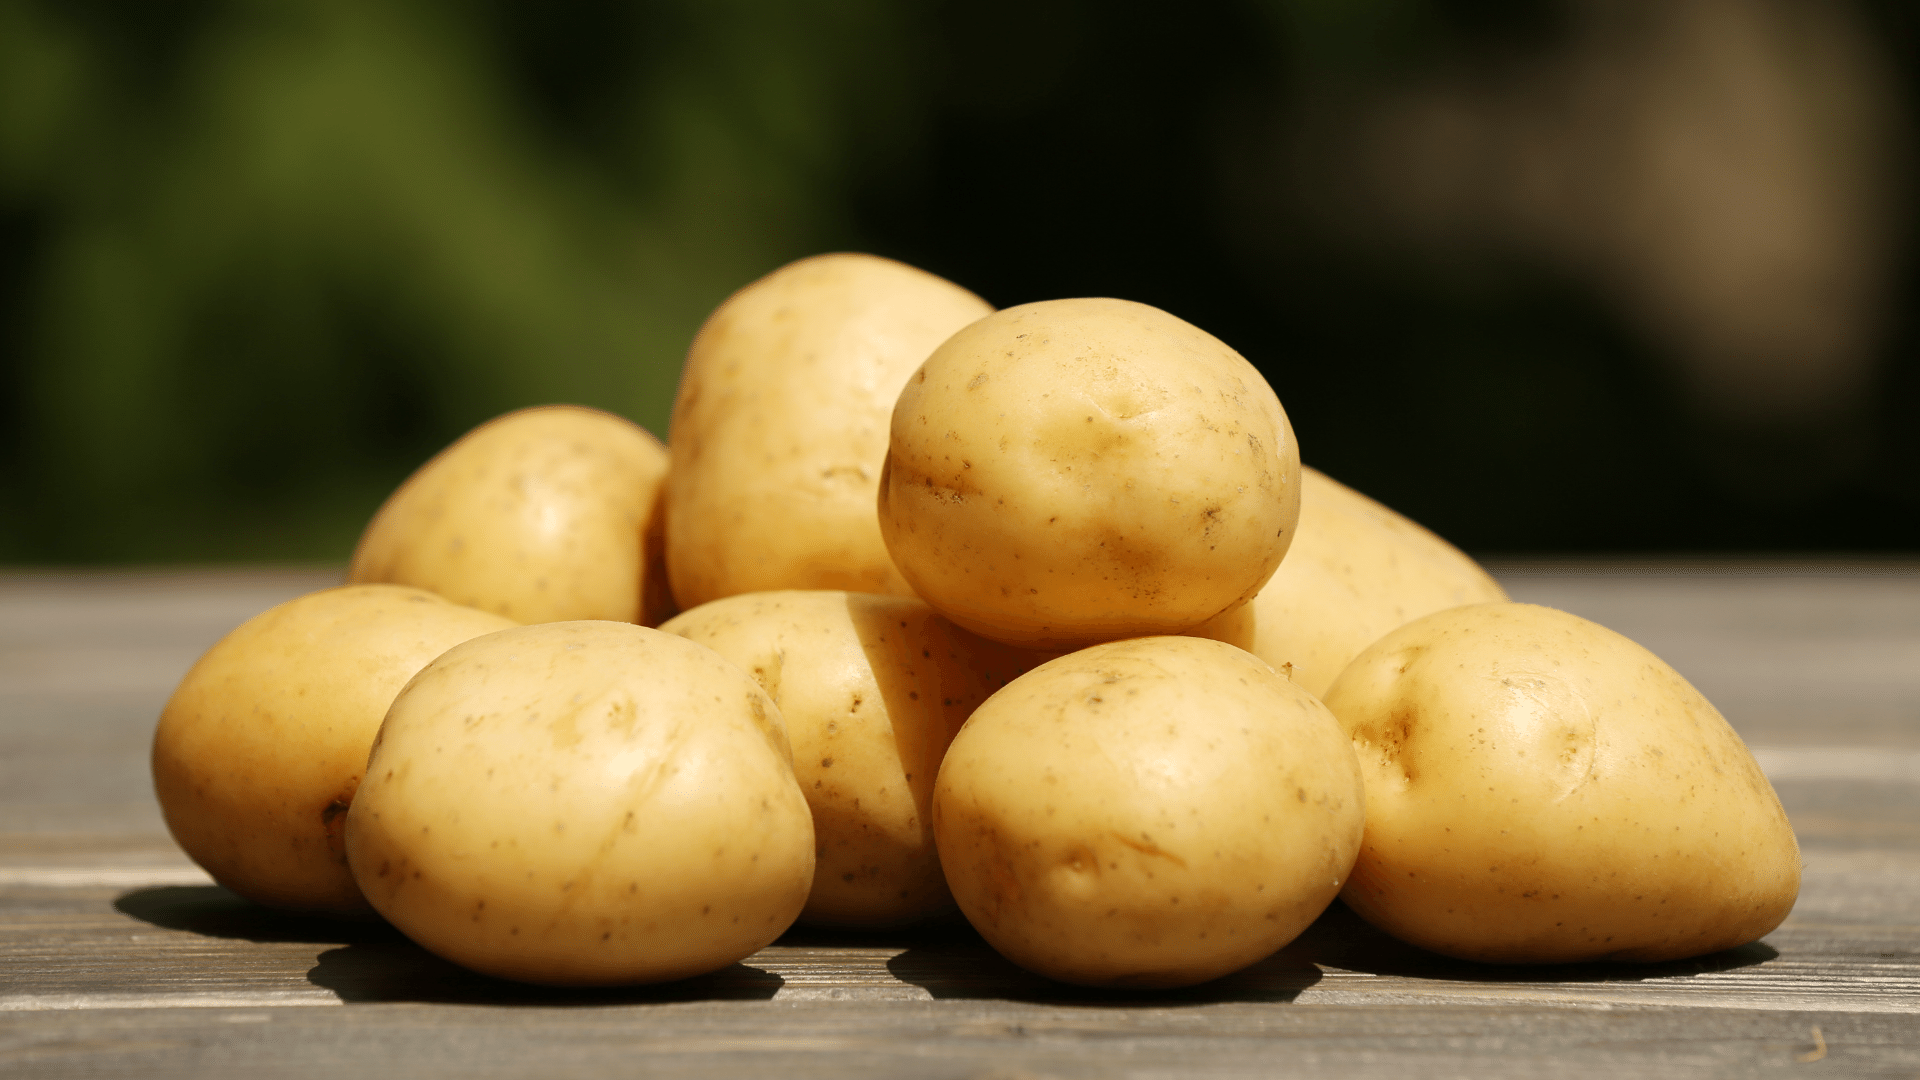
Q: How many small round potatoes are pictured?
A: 9